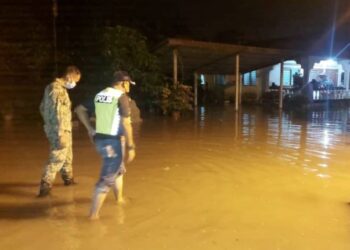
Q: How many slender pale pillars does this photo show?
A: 4